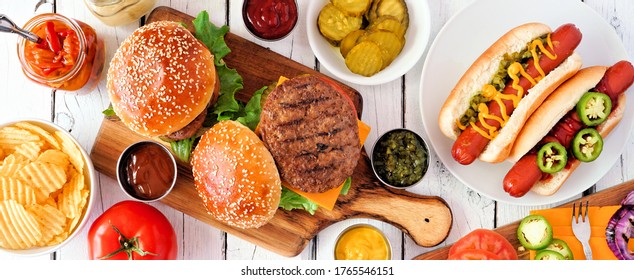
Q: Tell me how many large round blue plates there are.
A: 0